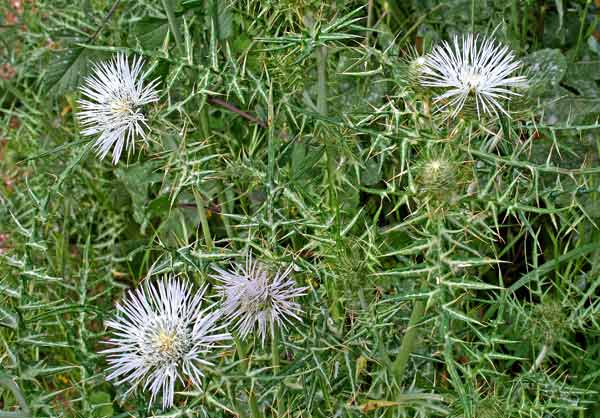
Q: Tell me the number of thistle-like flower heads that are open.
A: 4